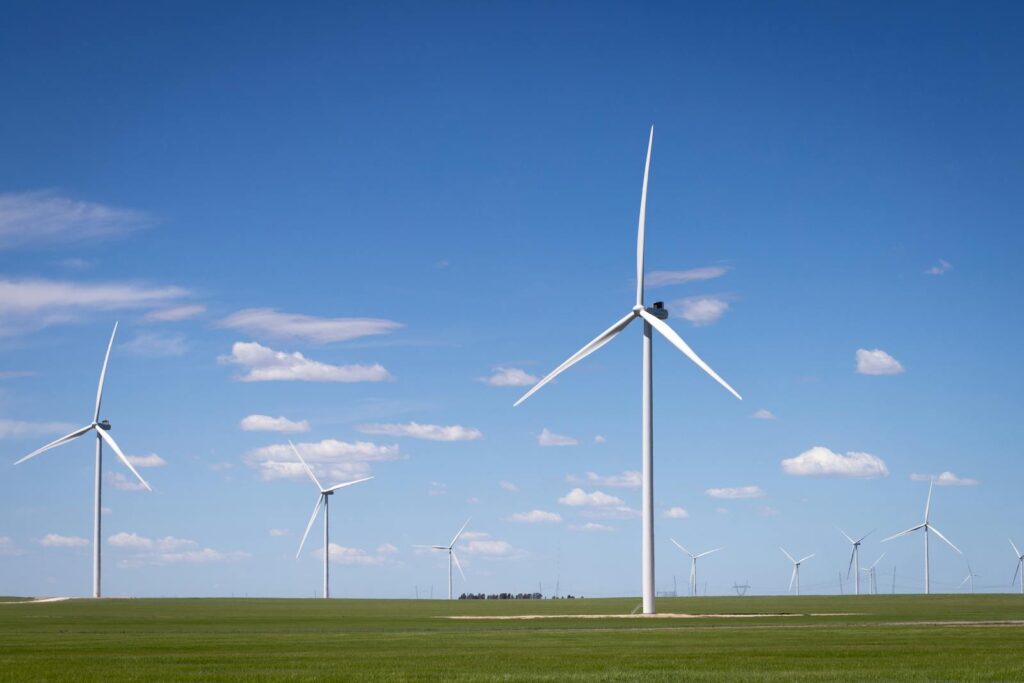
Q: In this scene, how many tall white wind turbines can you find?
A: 11